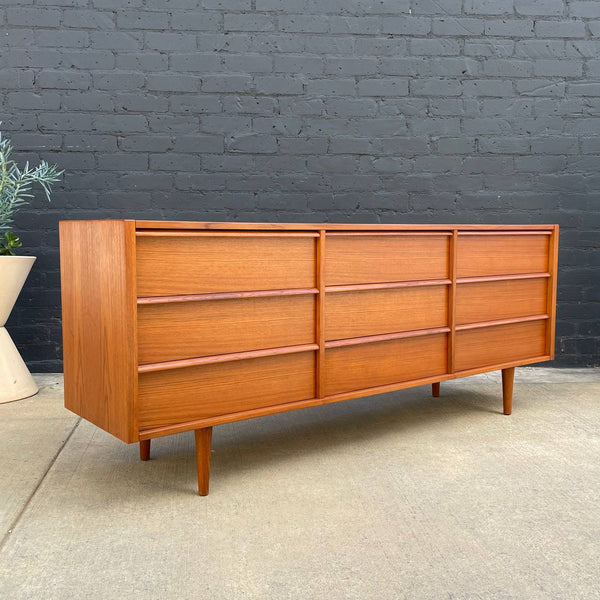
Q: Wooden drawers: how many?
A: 9